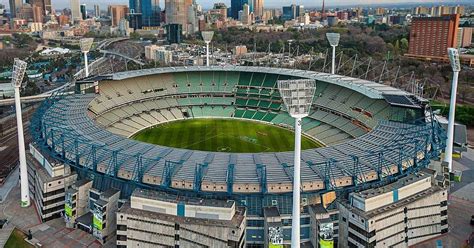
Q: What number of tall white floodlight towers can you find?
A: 6